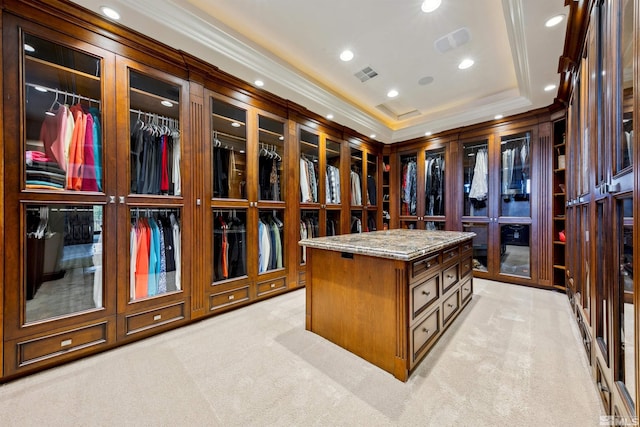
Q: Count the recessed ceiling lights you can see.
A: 12